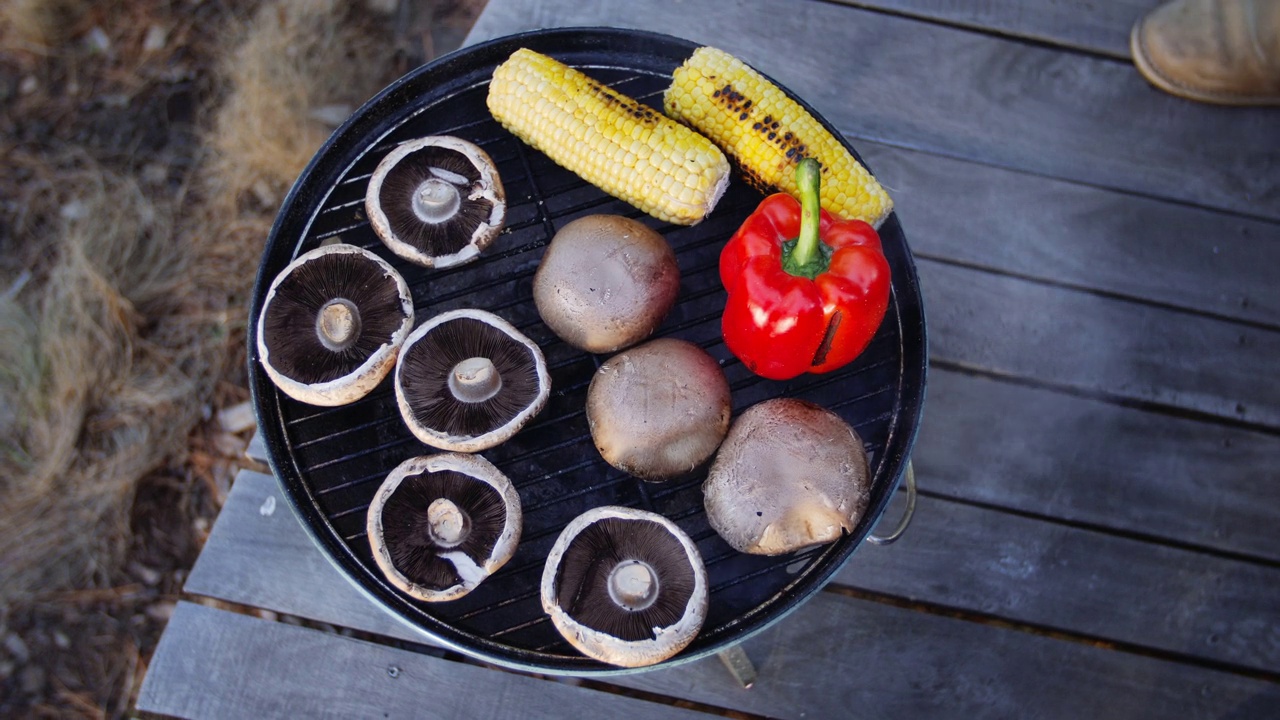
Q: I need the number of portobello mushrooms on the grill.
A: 8